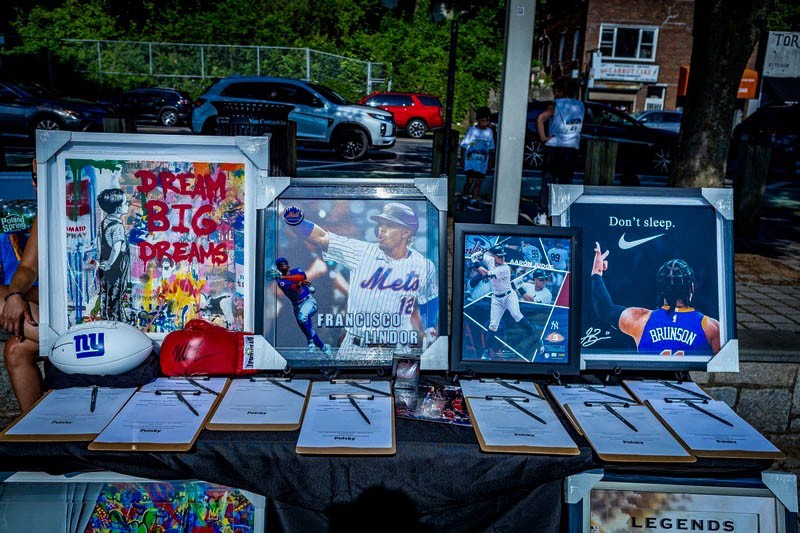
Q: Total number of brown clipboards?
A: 12